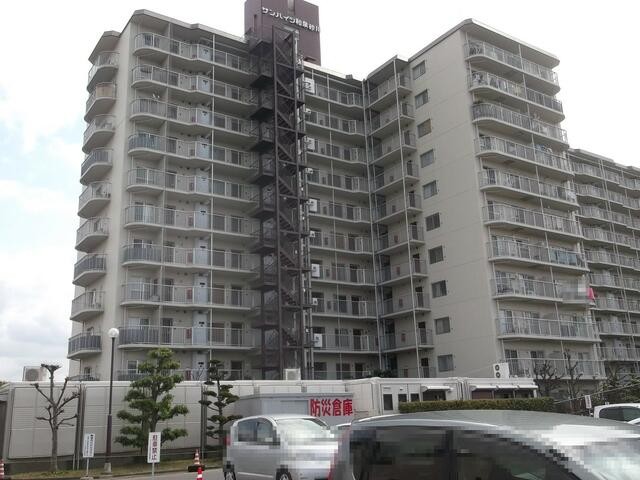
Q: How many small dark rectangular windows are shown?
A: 10